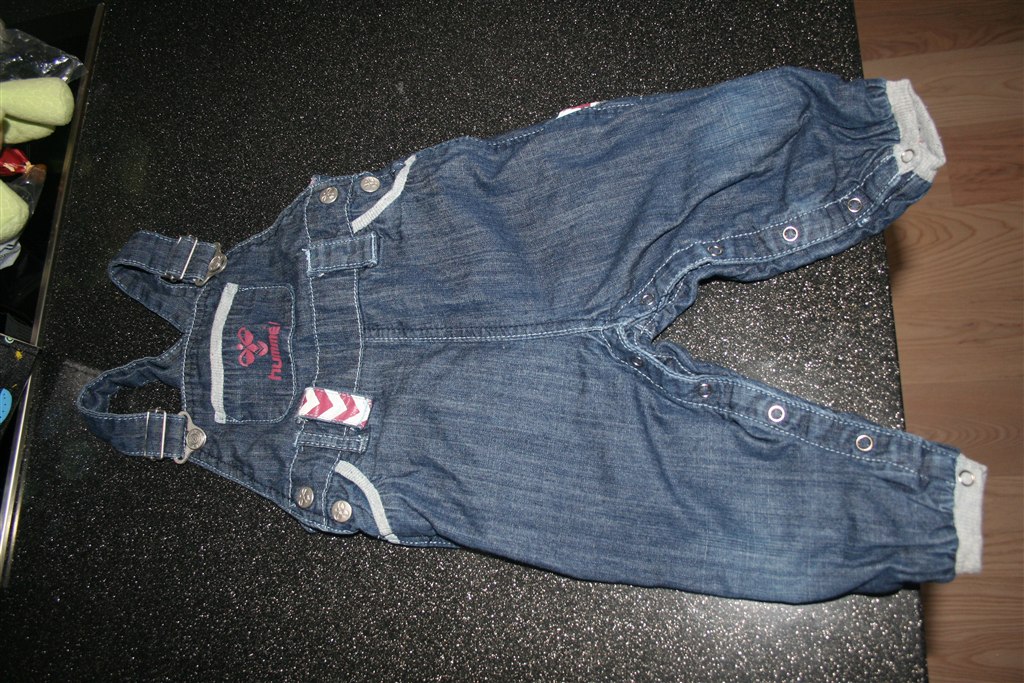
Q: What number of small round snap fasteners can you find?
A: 10